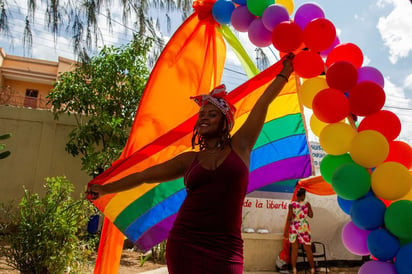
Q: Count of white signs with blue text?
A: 1